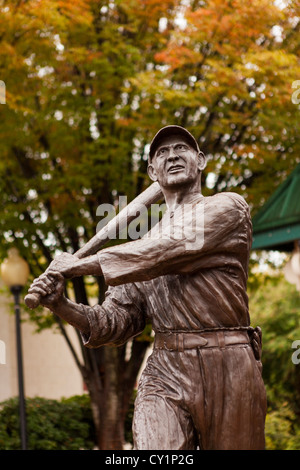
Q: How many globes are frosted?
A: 1